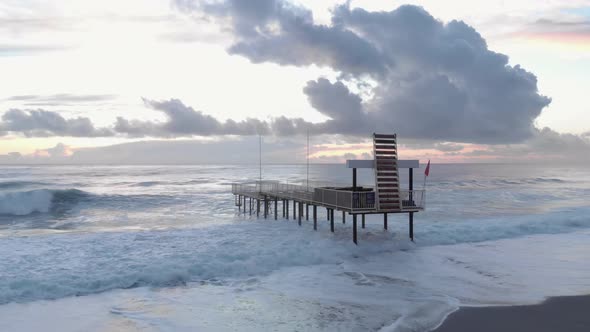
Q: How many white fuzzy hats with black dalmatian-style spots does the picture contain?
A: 0